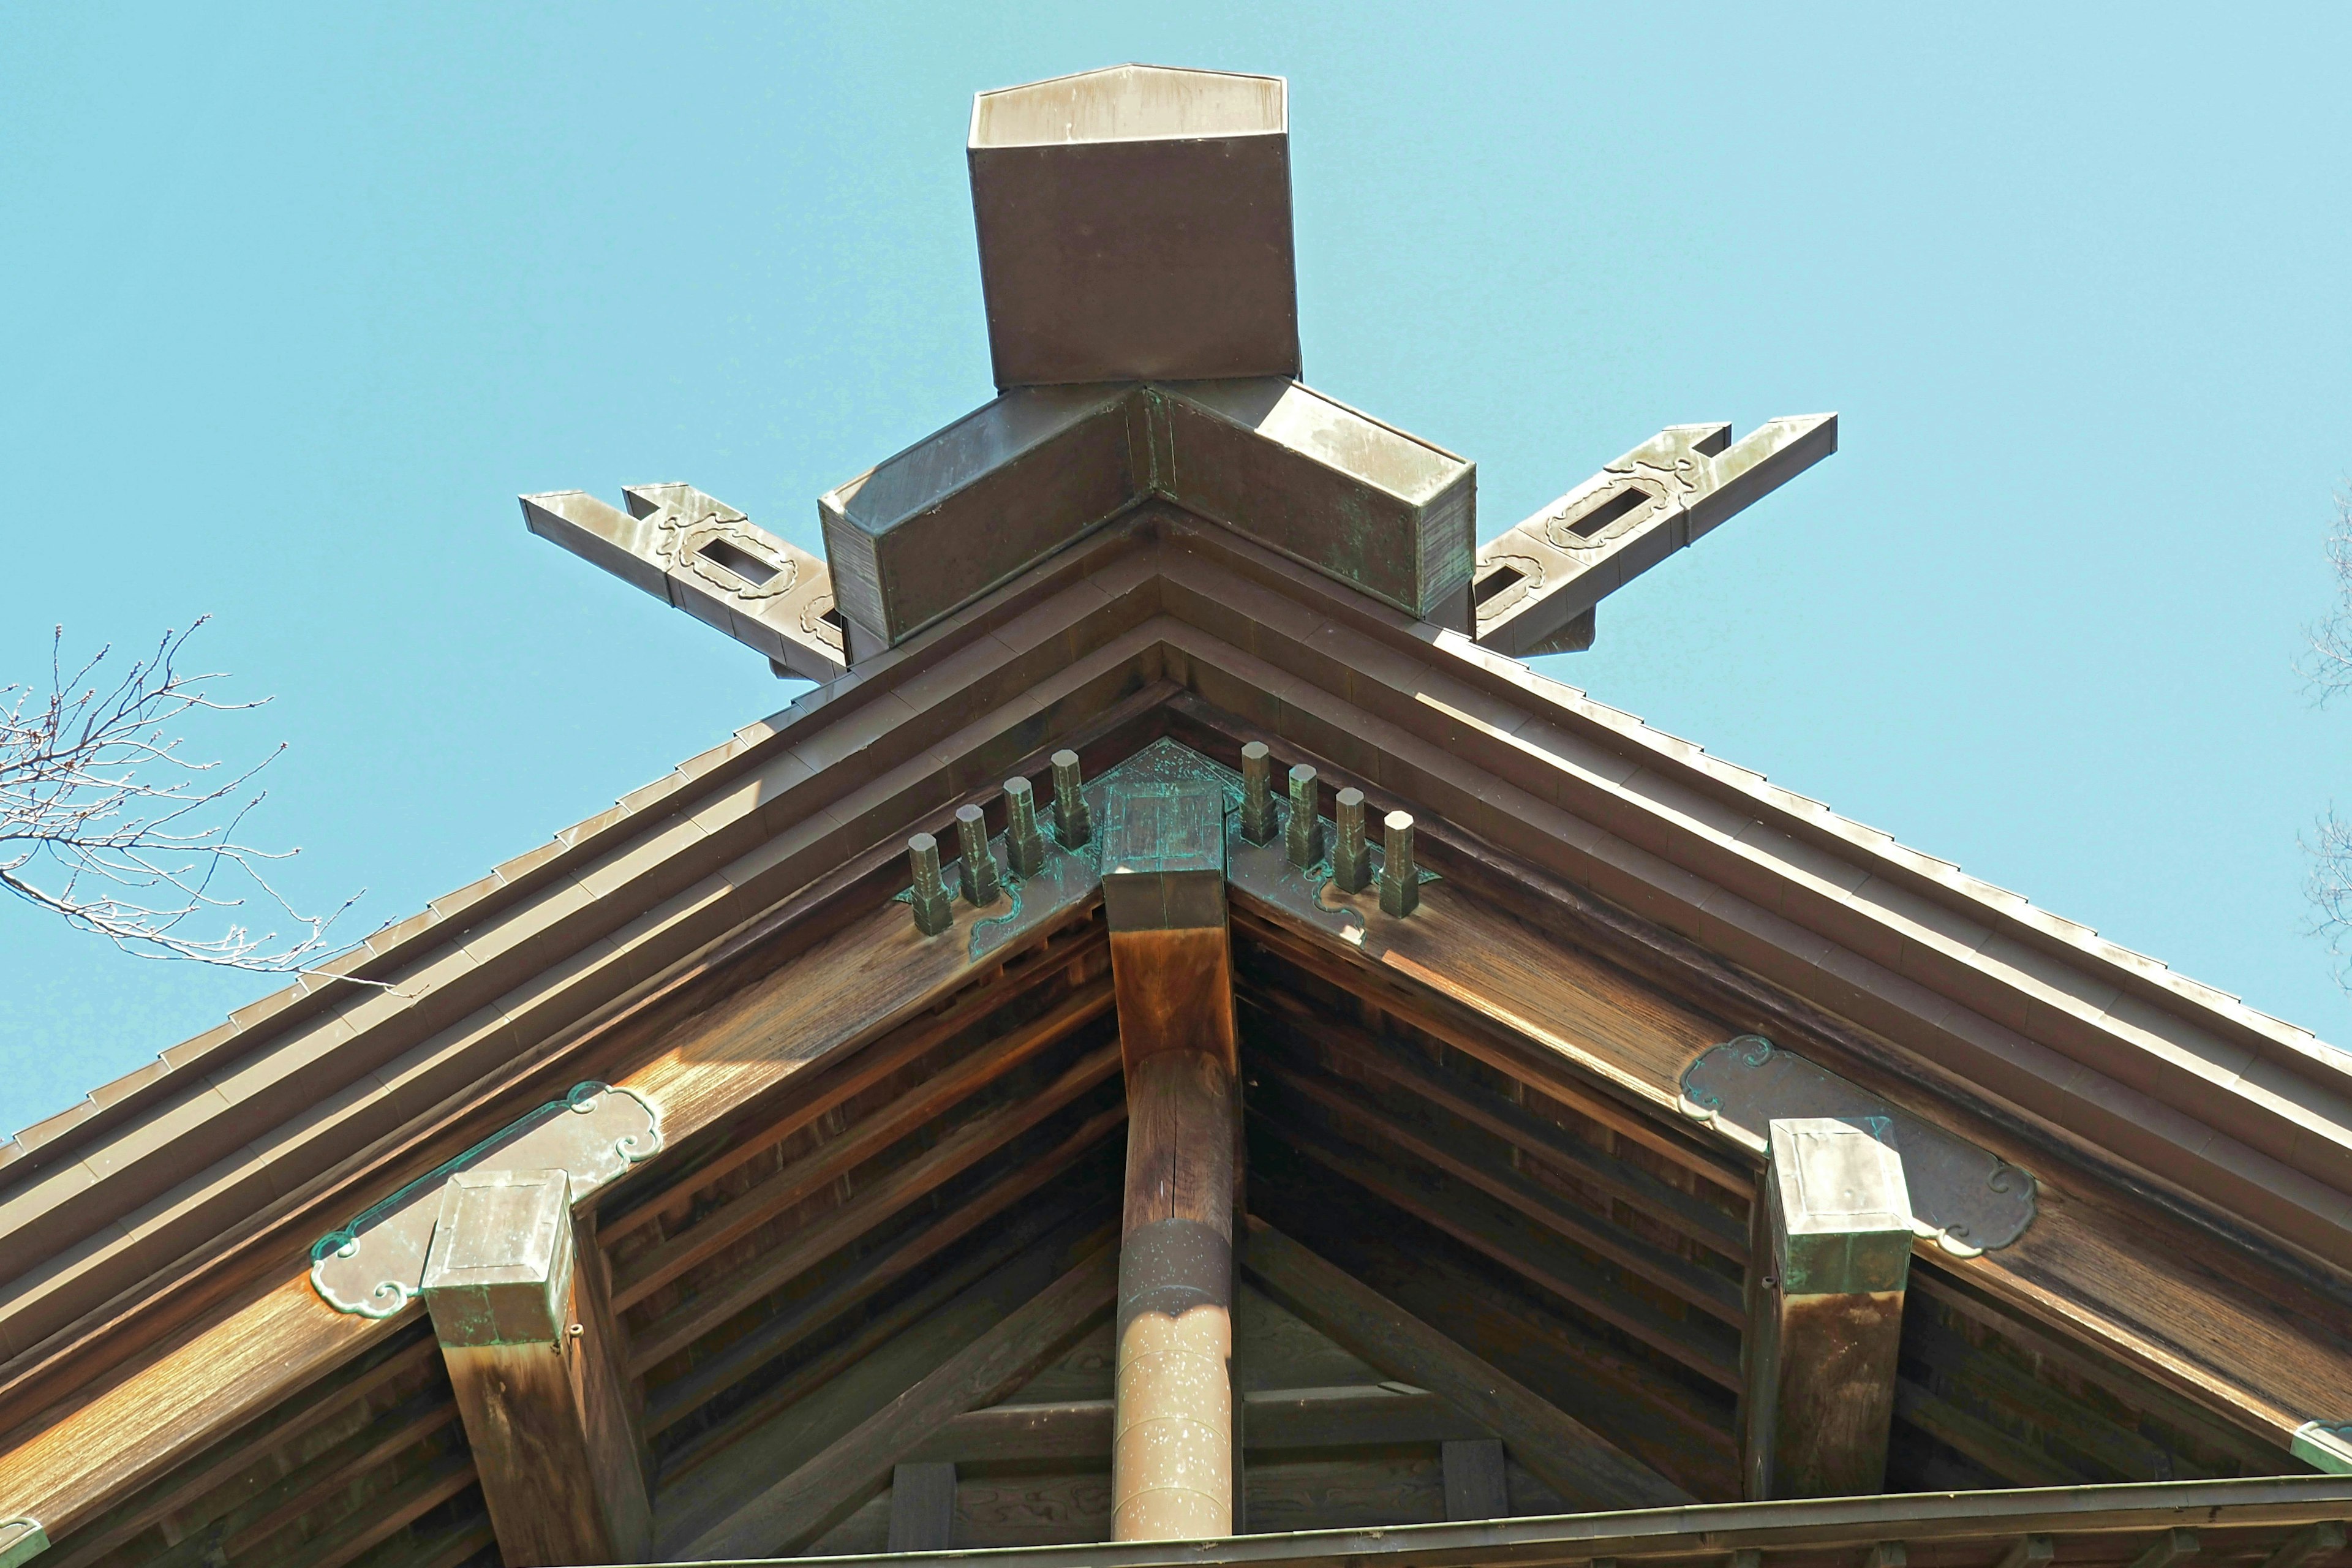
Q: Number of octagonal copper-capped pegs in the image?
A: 8